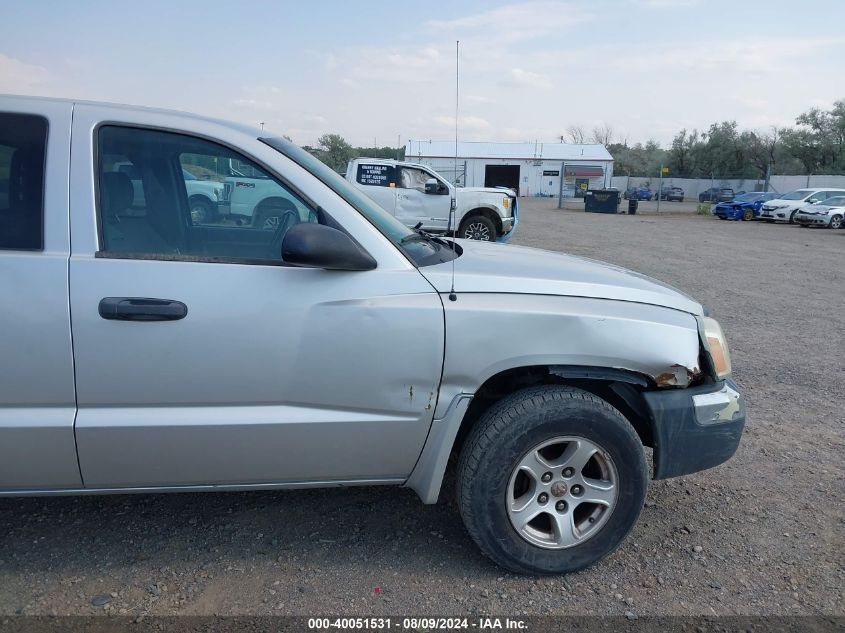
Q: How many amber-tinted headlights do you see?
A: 2